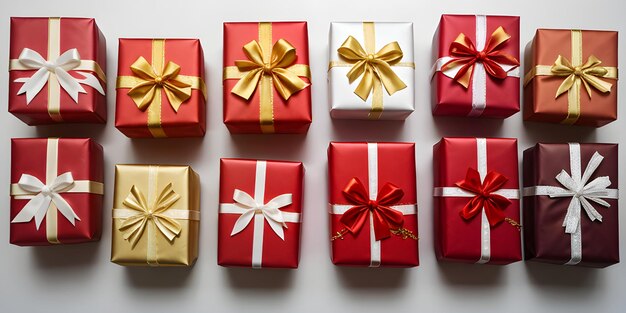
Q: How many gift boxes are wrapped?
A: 12